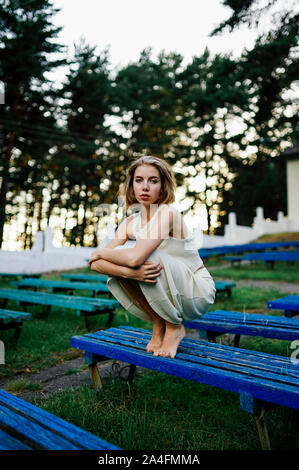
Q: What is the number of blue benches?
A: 6